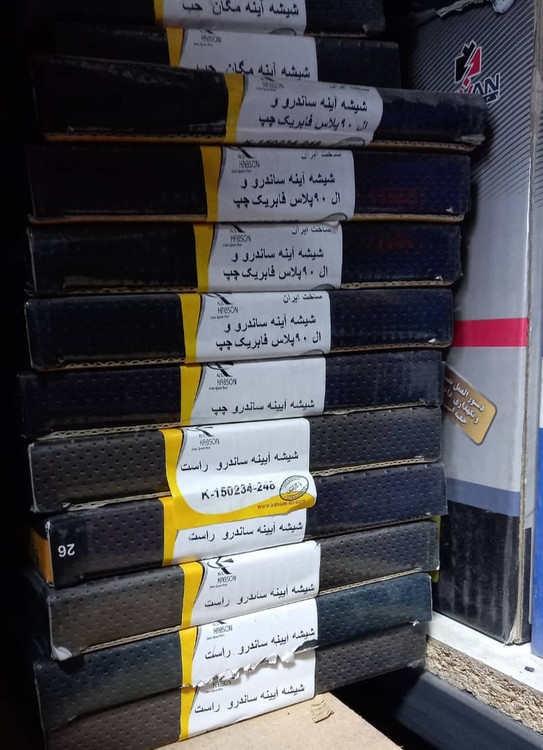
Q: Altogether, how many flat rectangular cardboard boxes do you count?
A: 12